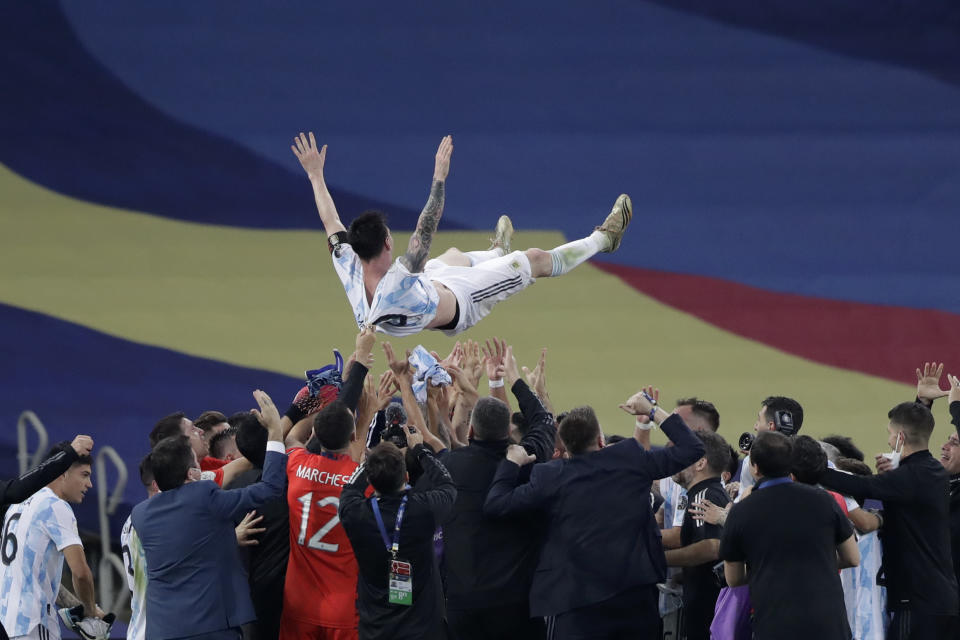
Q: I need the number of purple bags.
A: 1